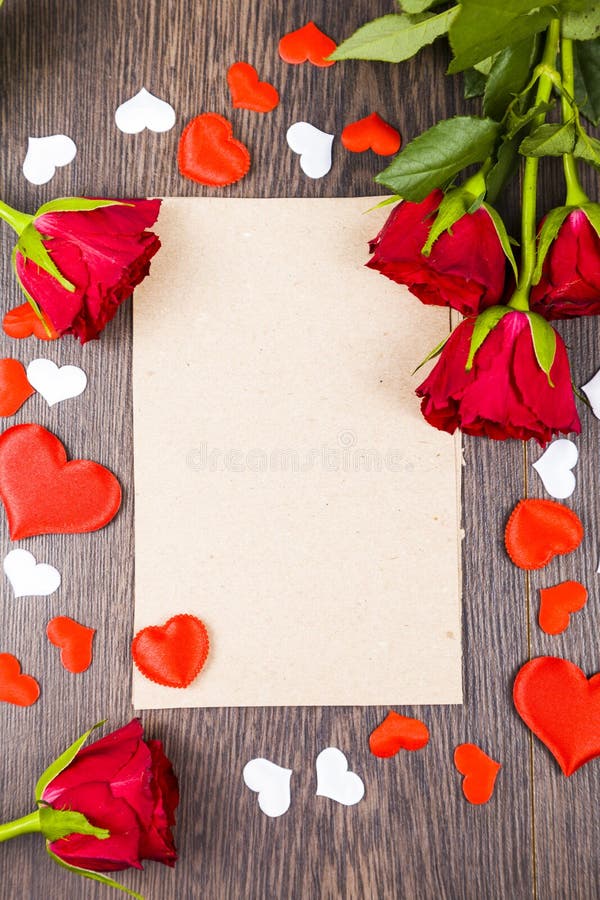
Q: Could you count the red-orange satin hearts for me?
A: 15